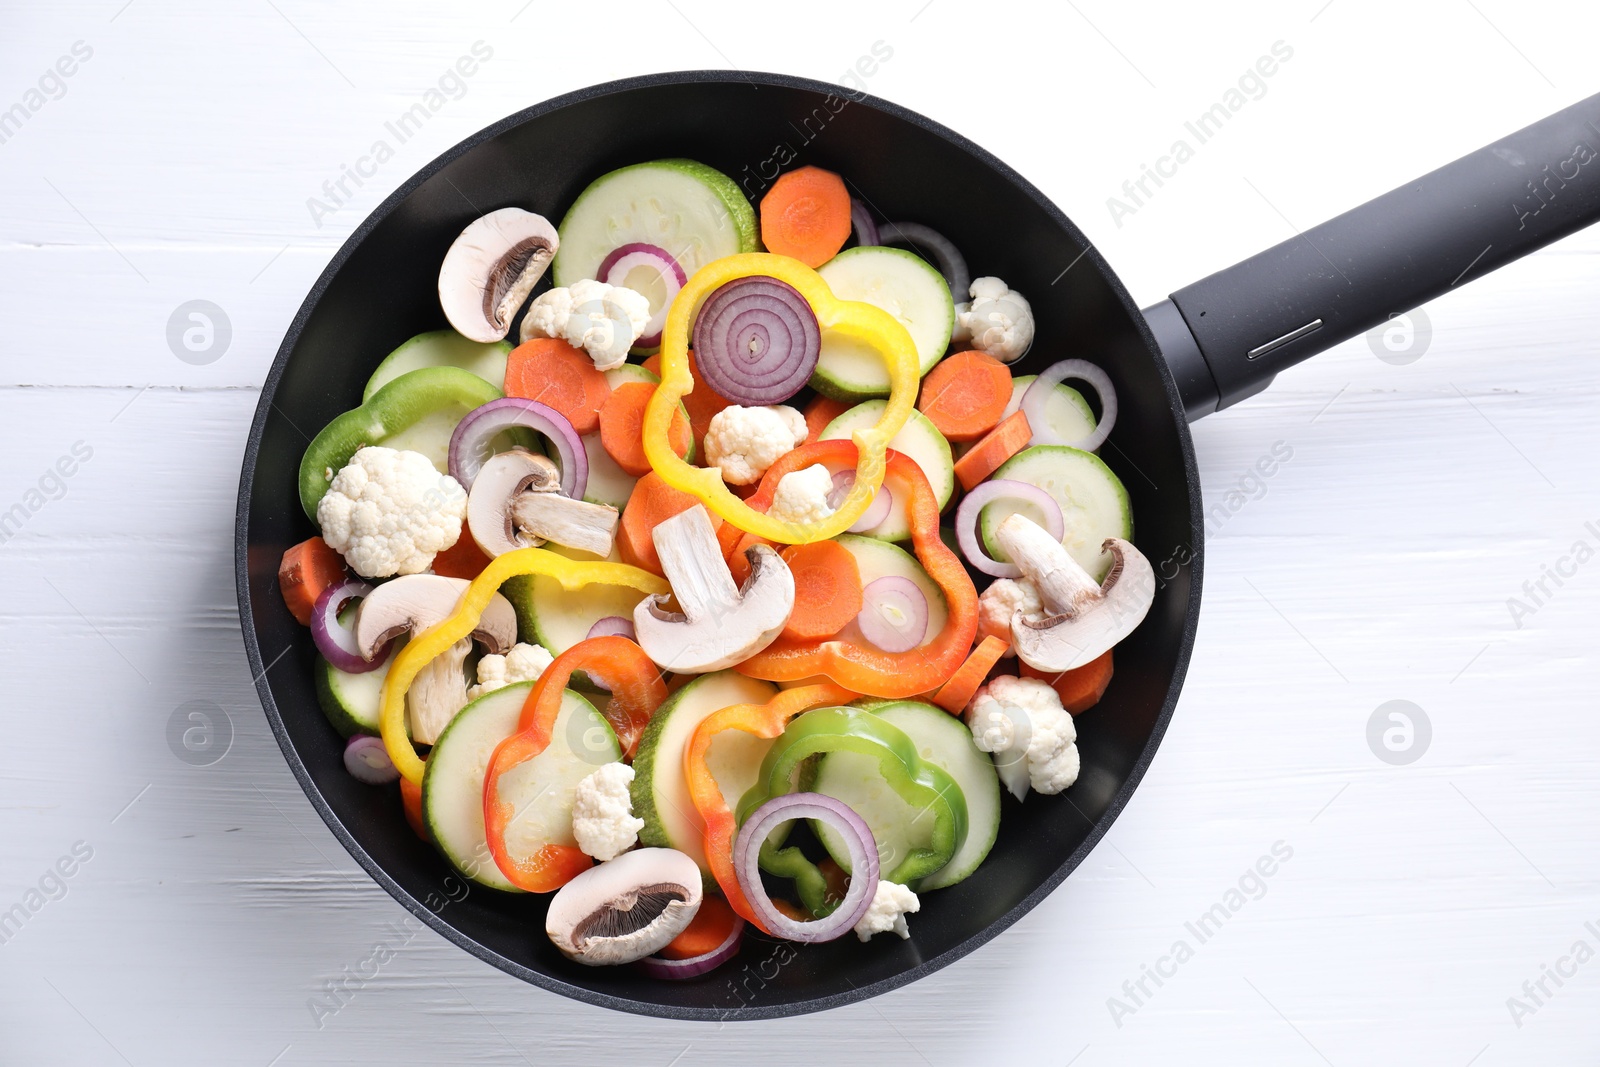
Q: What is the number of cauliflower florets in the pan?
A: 10